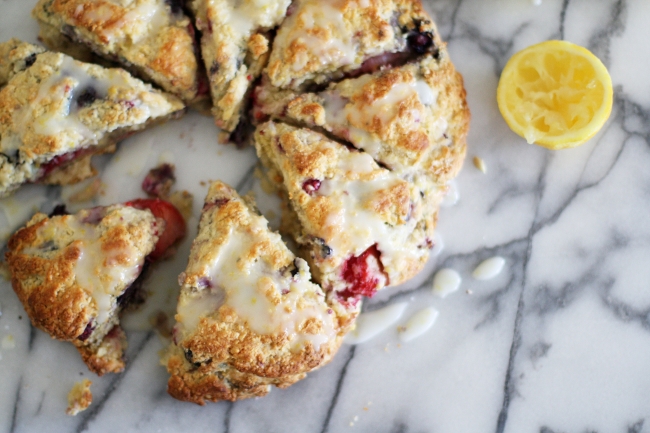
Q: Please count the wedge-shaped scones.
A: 8